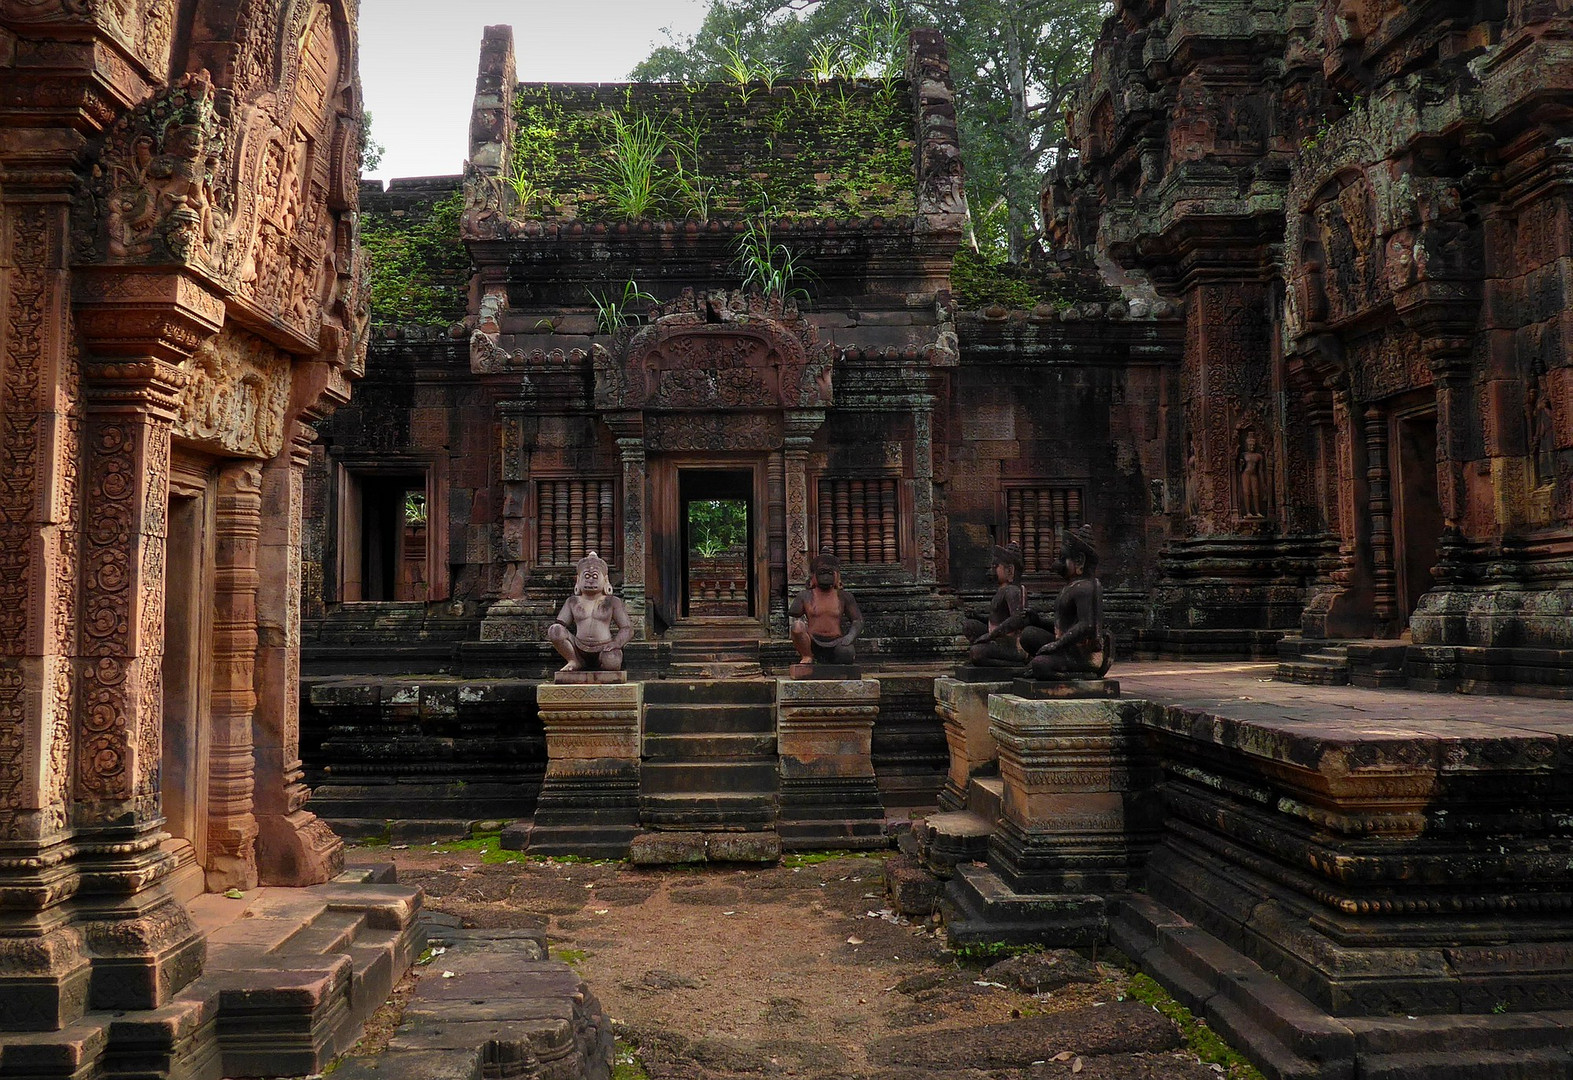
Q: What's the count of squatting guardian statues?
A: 4